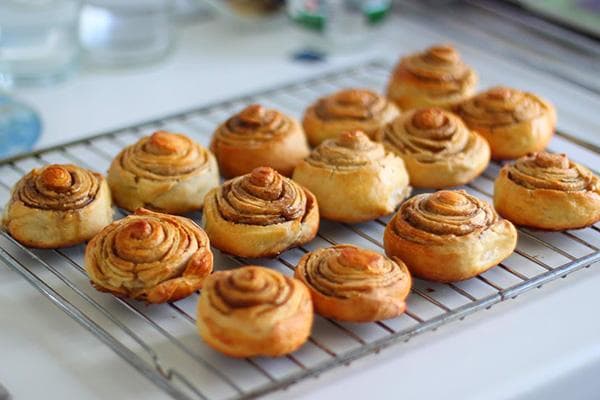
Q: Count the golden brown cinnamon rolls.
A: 14